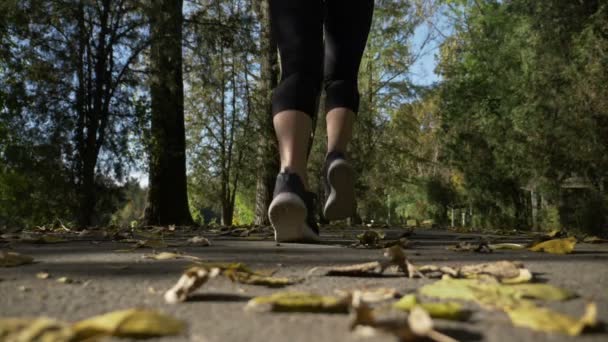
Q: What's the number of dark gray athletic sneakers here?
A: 2